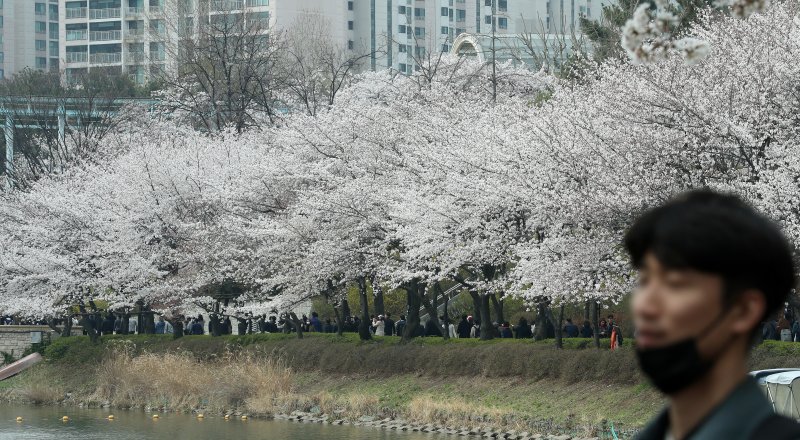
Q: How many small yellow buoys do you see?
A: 7